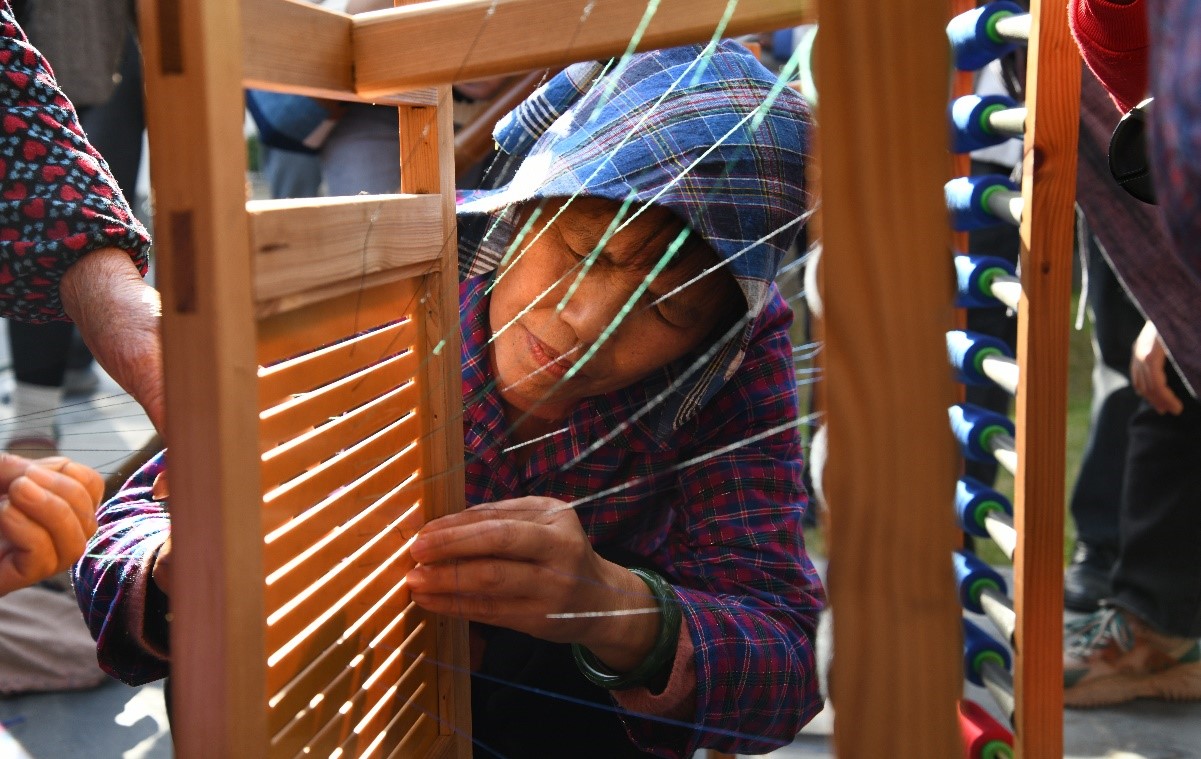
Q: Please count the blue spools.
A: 9